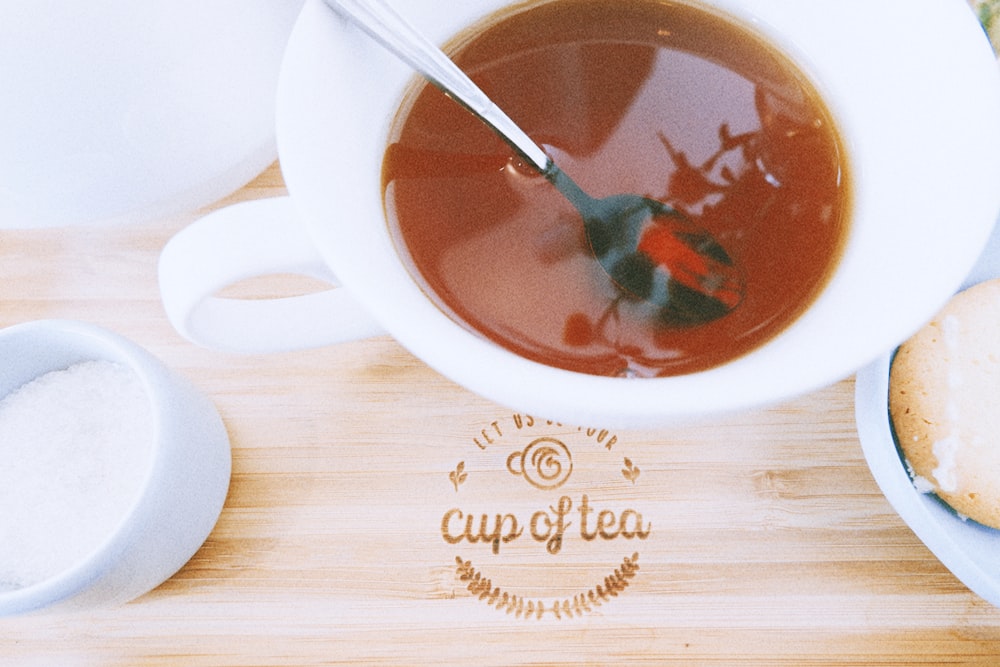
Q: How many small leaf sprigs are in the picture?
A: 2